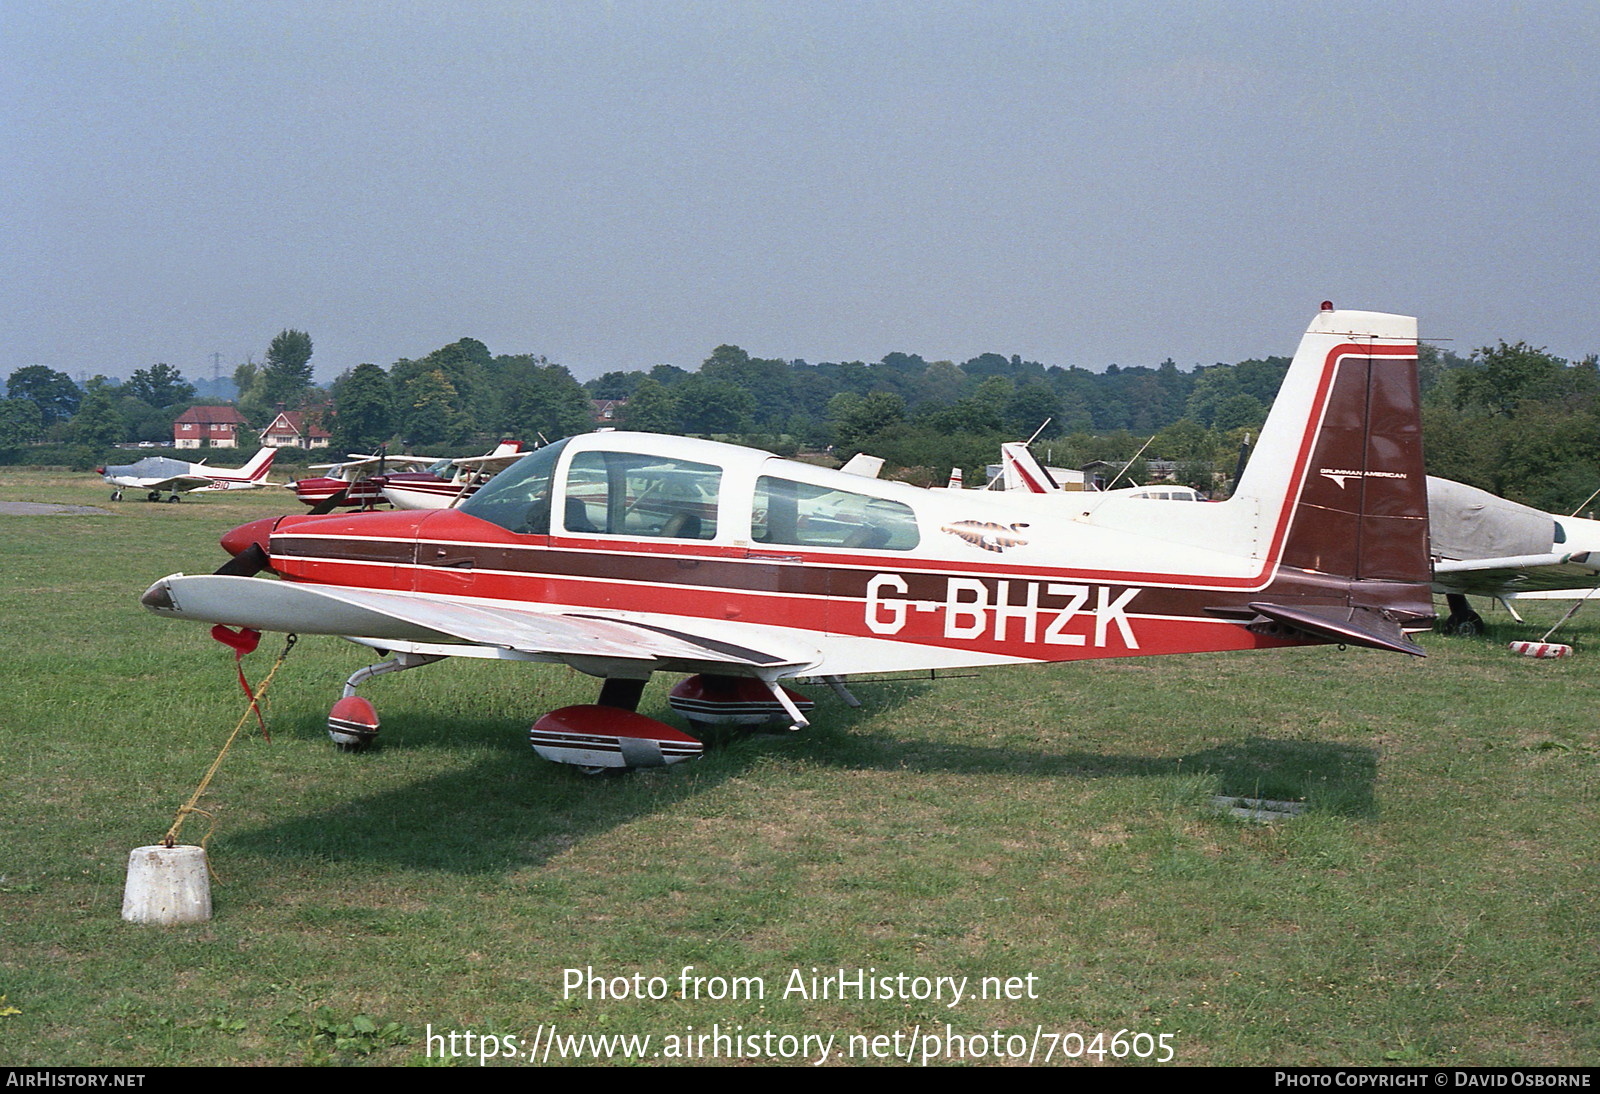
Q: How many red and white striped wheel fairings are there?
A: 3